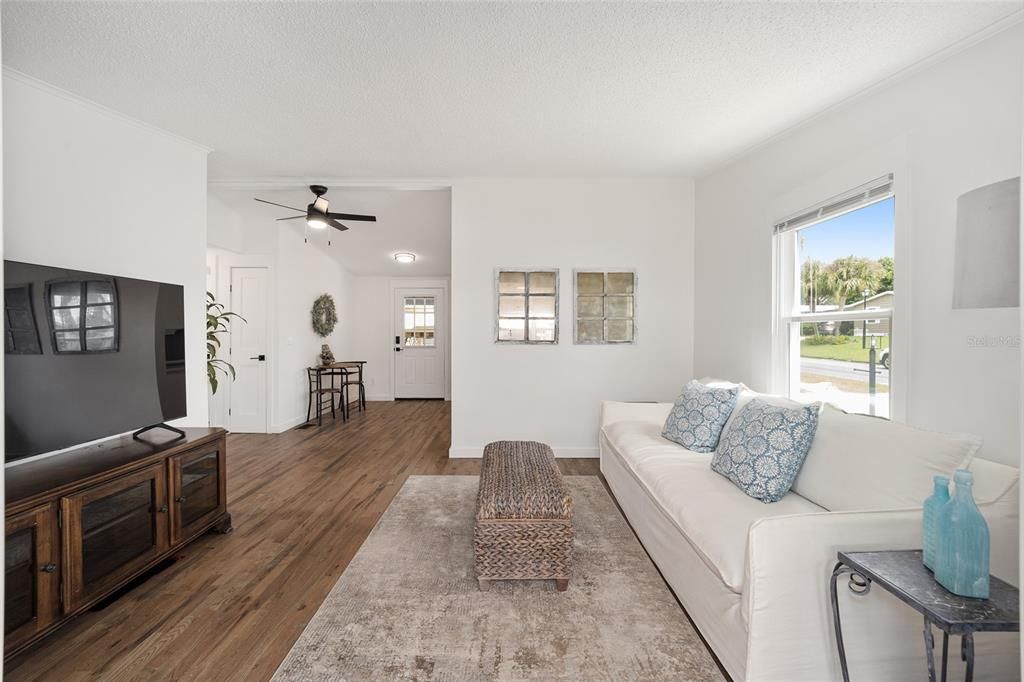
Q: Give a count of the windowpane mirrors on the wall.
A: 2